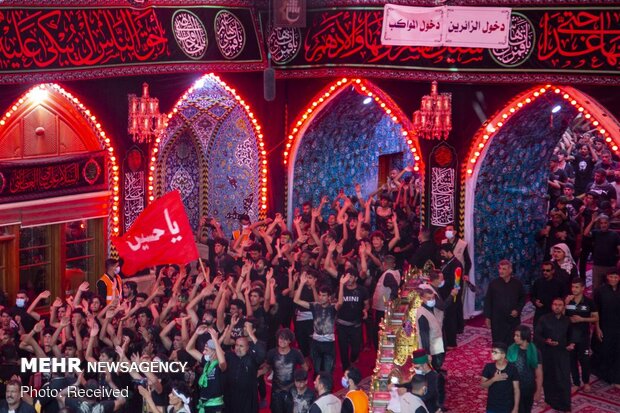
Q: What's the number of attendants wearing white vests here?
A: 6